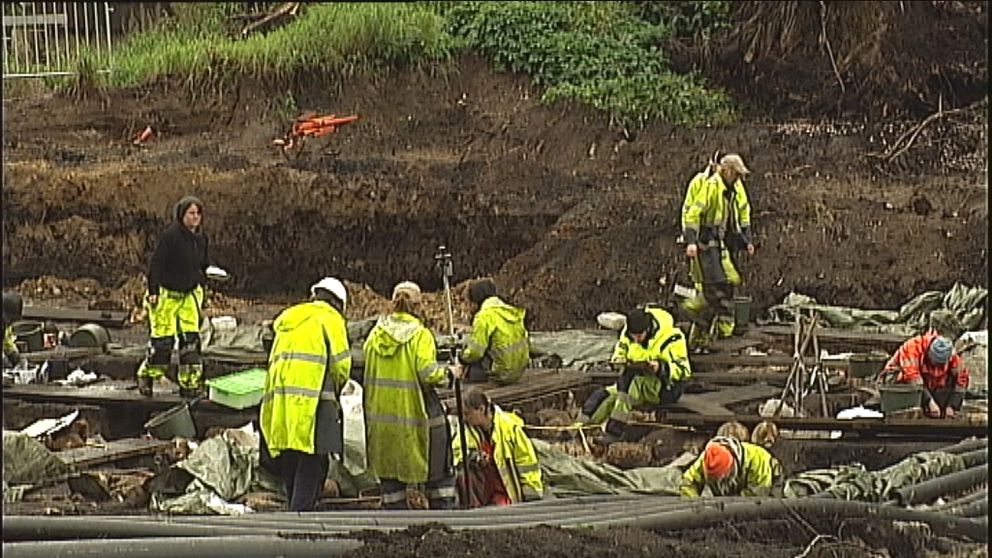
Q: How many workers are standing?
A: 4